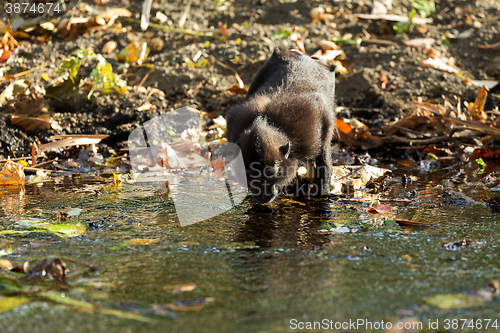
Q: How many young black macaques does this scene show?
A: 1